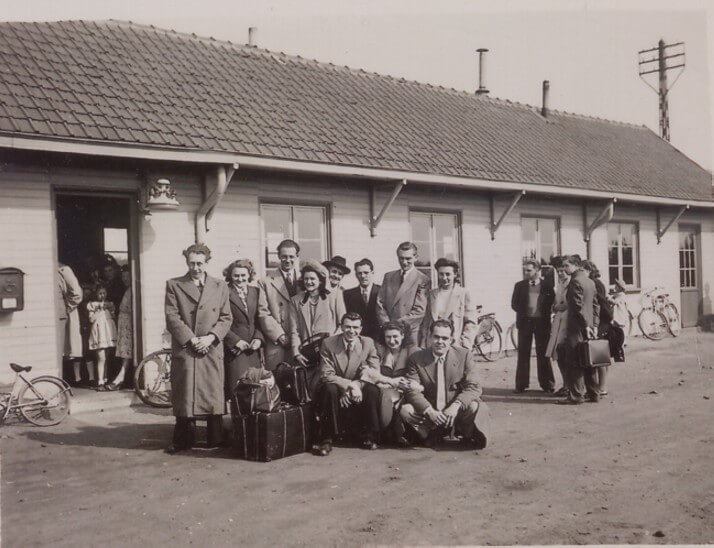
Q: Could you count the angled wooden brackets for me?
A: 5